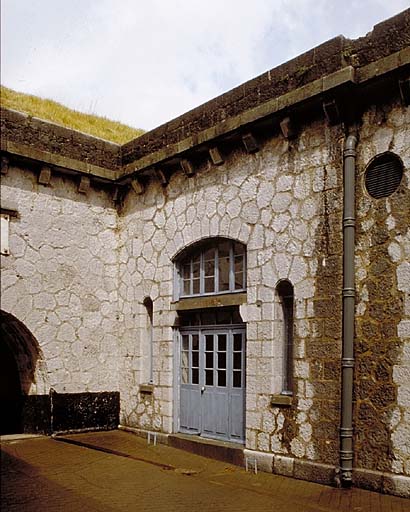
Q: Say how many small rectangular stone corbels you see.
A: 12